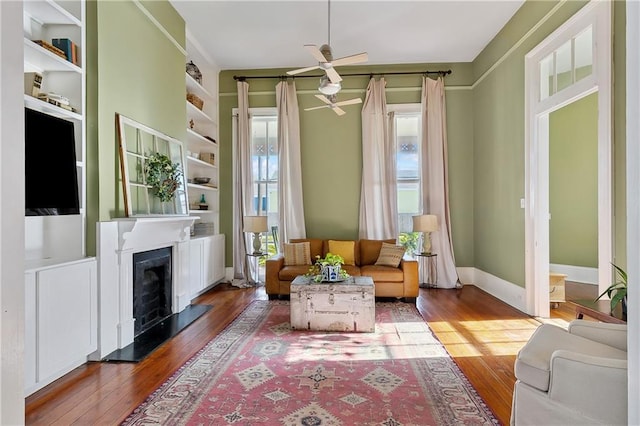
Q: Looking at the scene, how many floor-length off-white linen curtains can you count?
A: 4